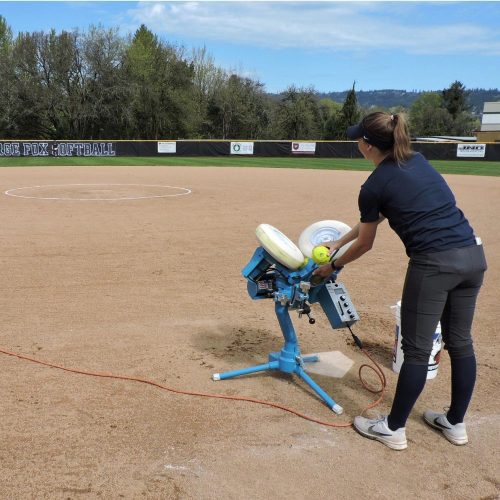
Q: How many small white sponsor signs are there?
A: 4